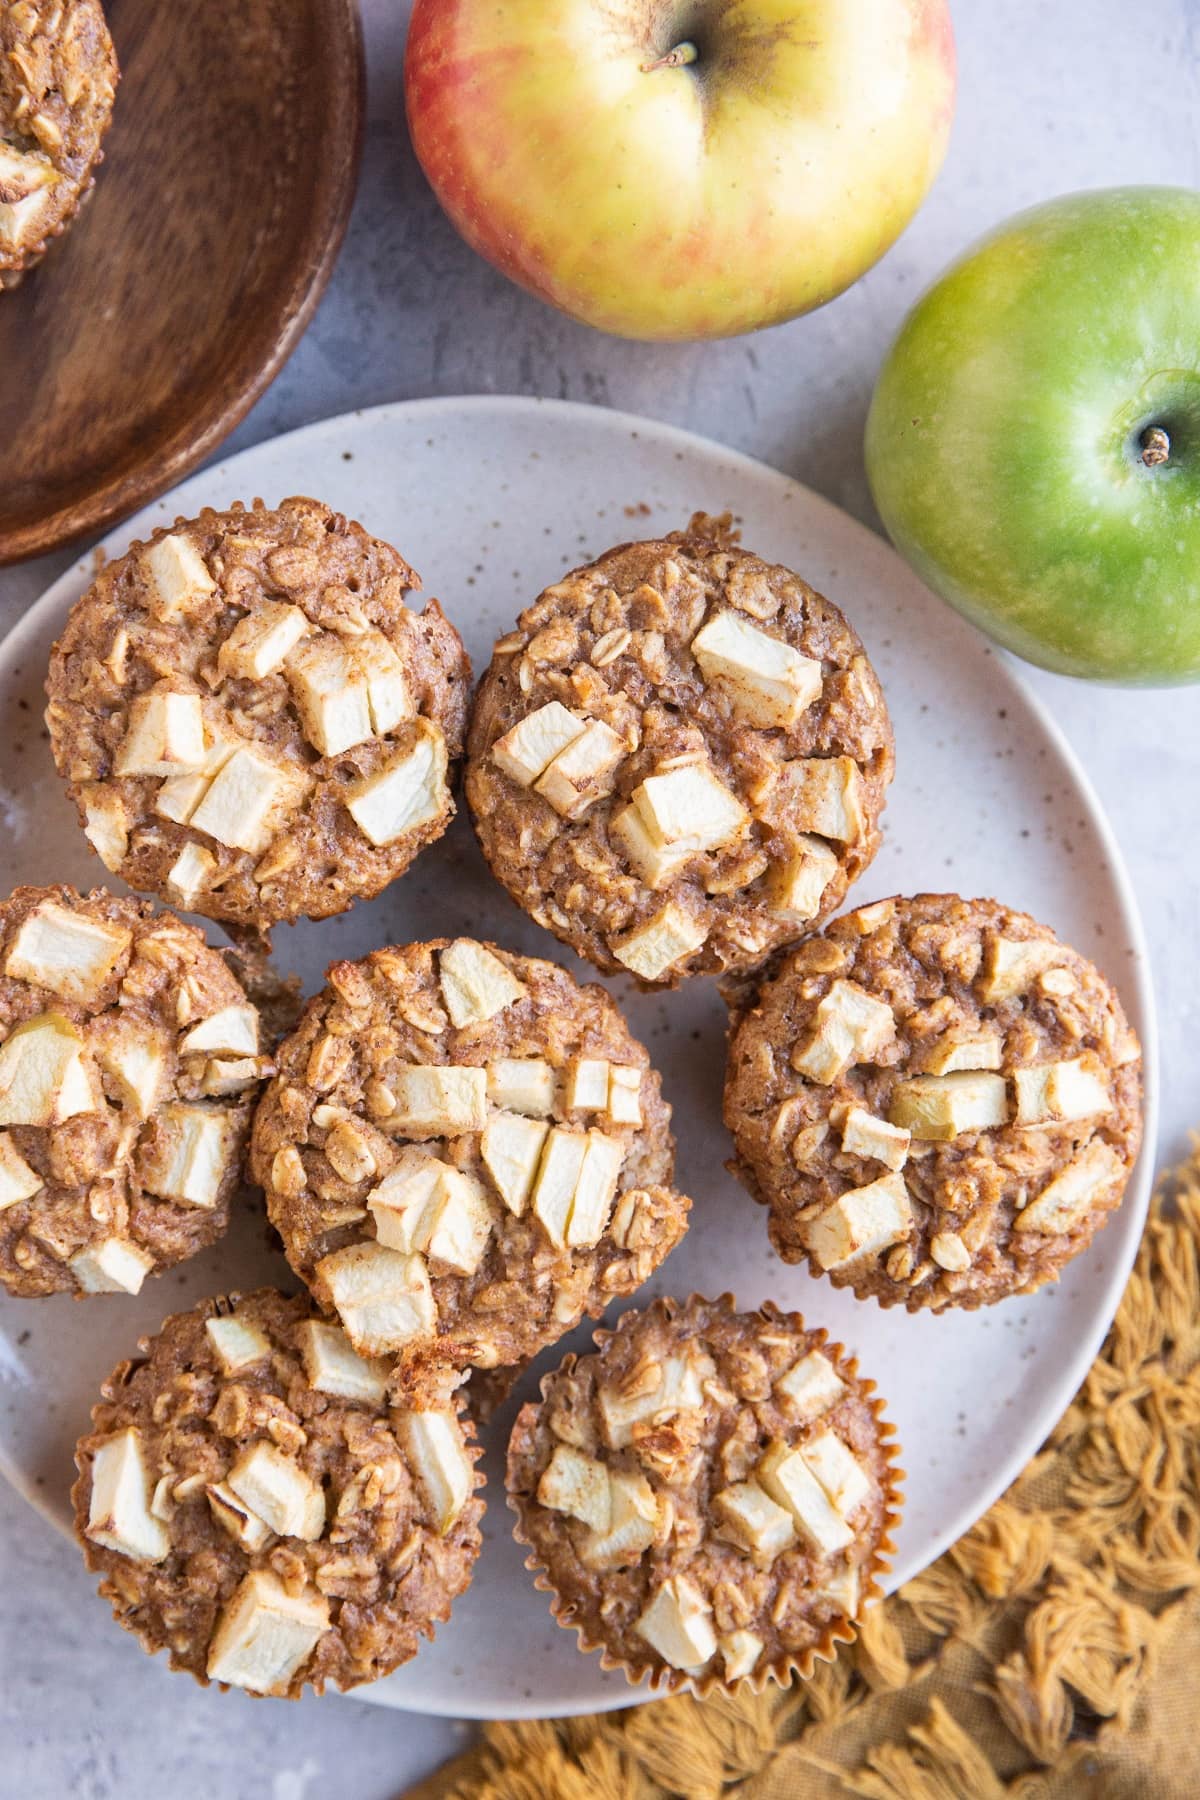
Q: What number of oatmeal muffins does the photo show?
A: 8